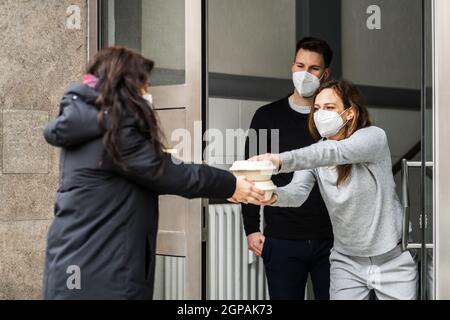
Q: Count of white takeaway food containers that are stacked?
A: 2